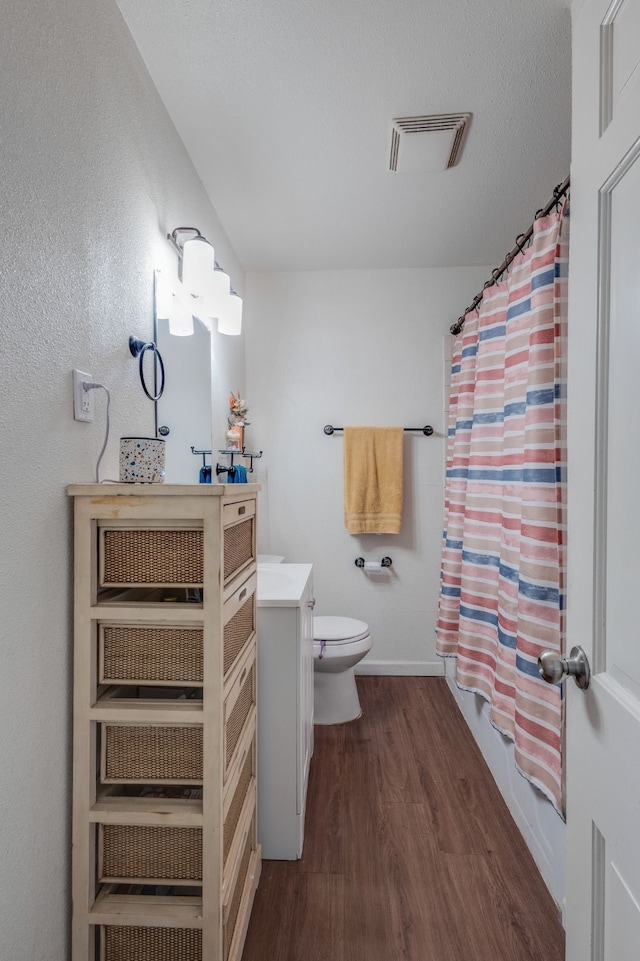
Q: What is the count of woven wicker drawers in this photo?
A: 5